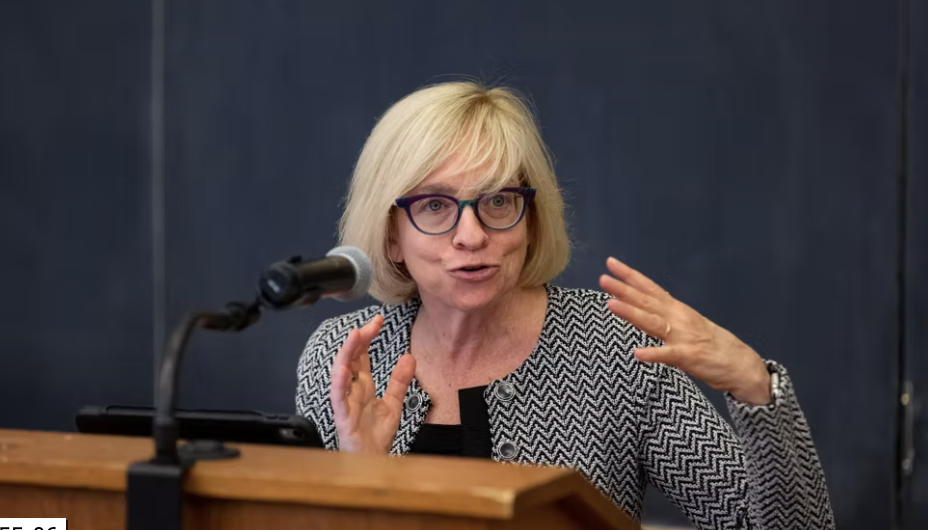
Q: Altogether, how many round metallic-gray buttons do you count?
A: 3